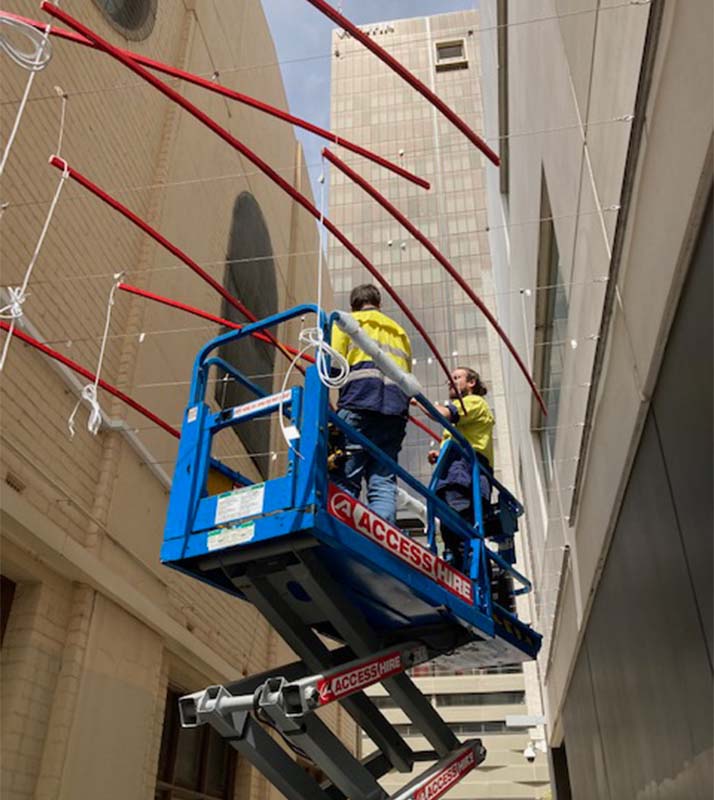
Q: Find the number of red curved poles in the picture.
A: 7